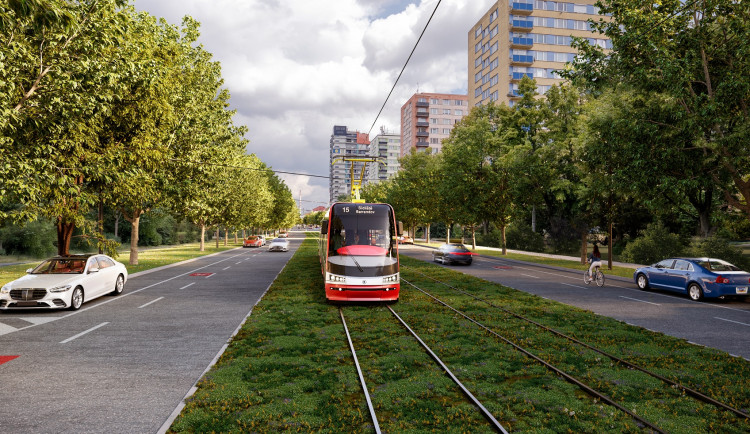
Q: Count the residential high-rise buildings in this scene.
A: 4